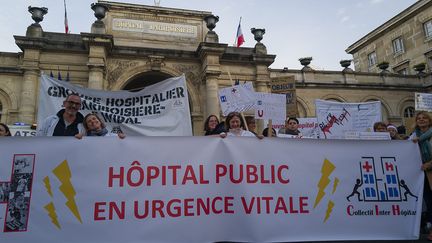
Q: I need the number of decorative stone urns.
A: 8